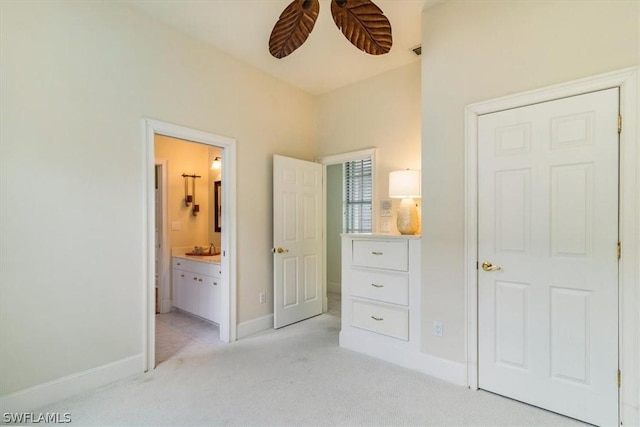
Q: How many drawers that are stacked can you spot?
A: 3